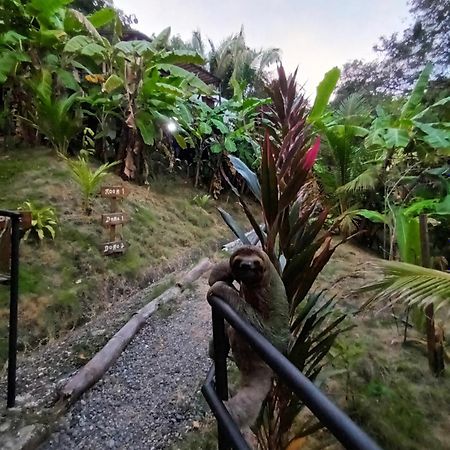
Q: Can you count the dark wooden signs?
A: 3